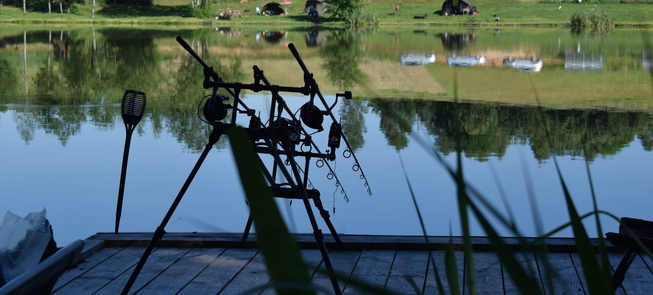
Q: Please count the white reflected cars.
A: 3